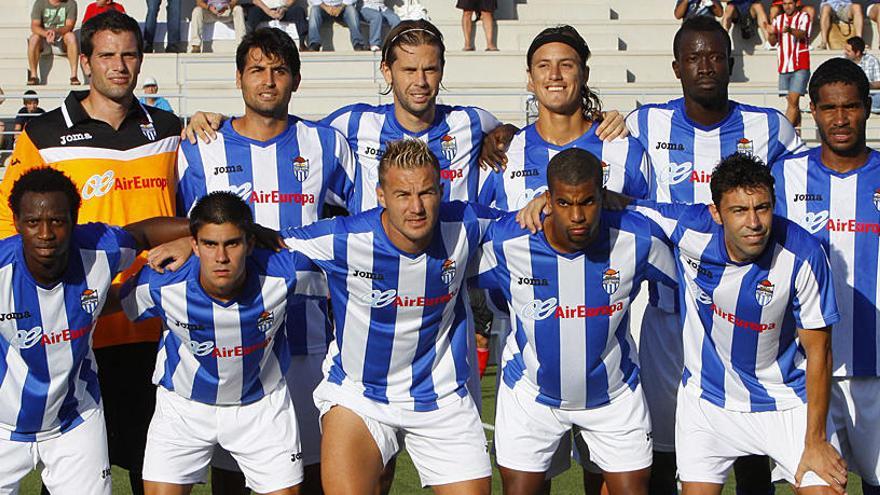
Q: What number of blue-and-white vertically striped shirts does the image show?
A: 10